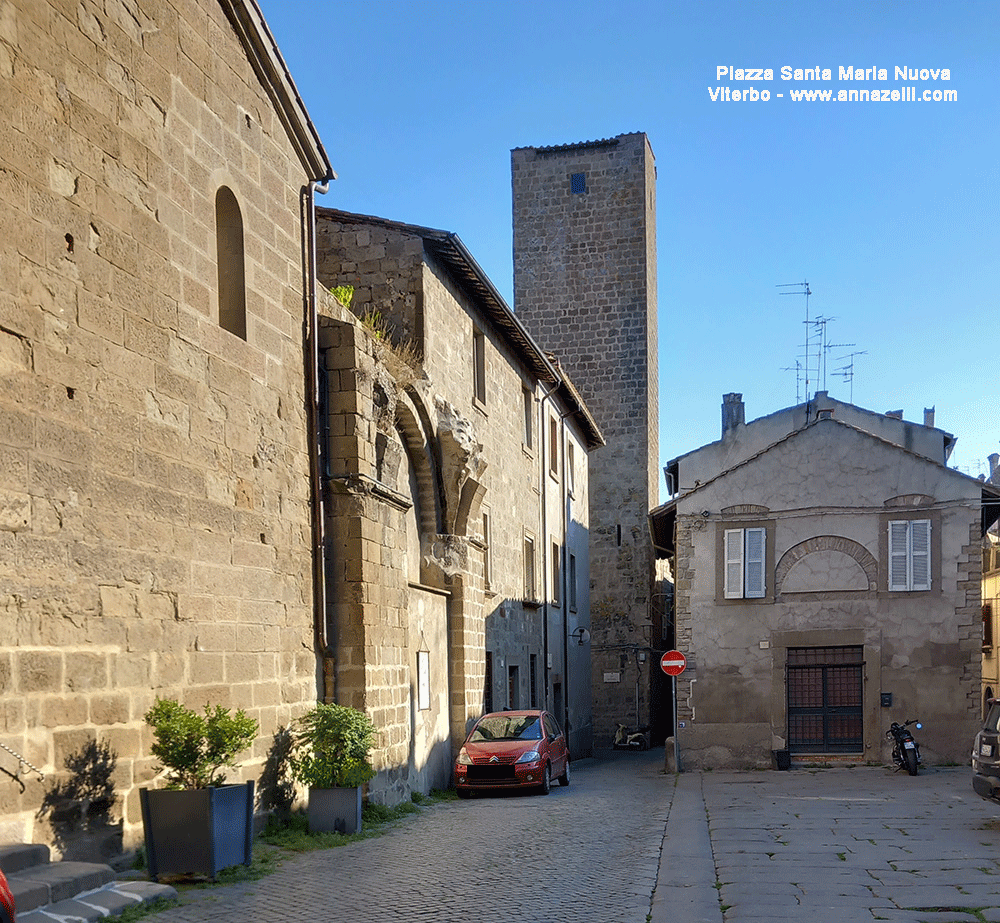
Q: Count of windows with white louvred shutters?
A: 2